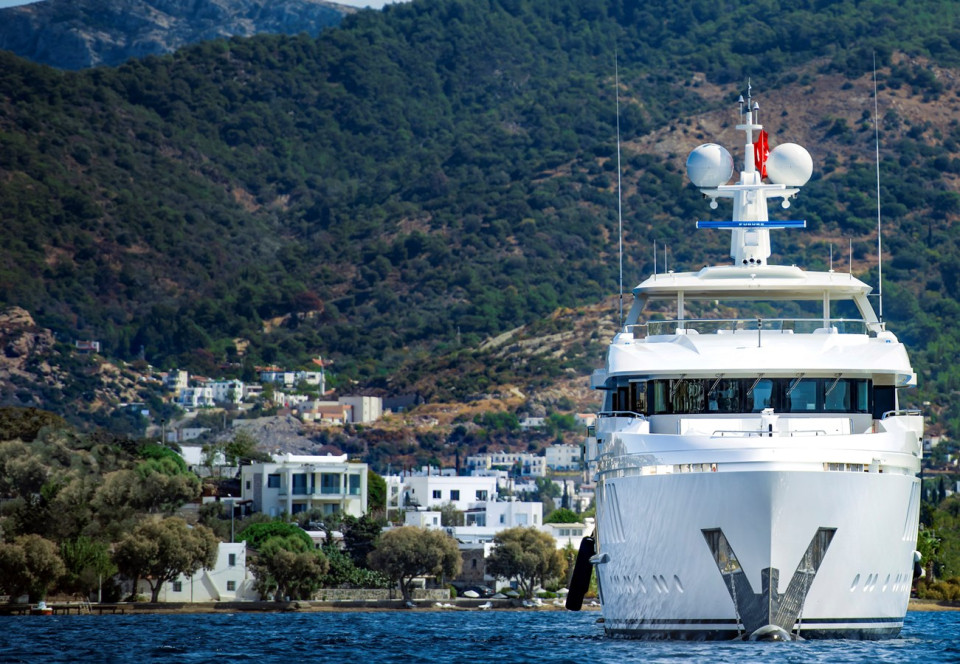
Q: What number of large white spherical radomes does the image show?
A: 2